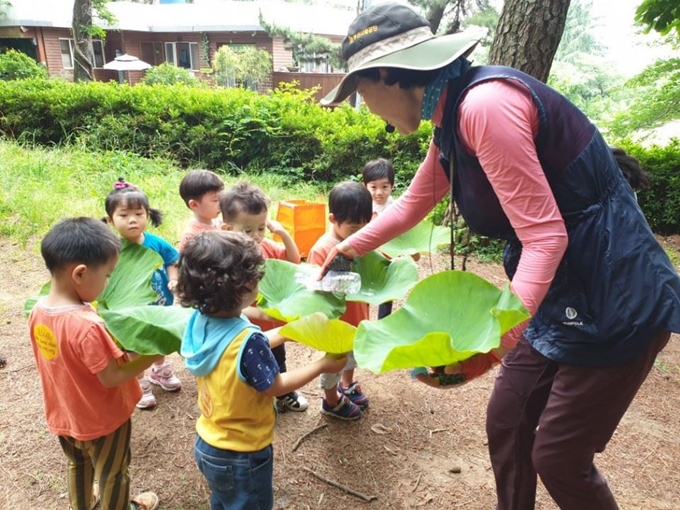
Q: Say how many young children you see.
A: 7